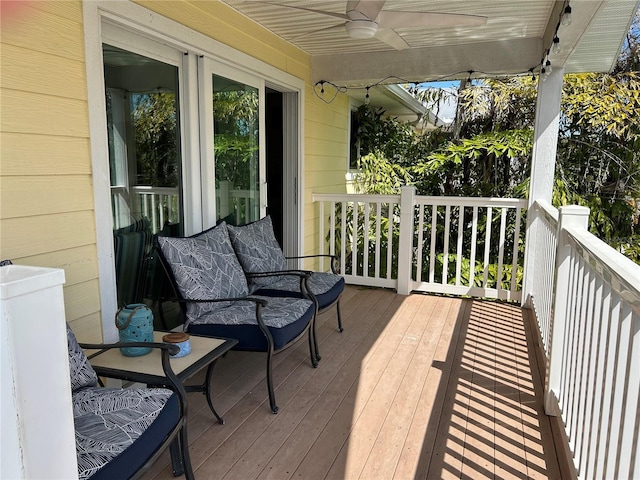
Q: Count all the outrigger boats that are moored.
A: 0